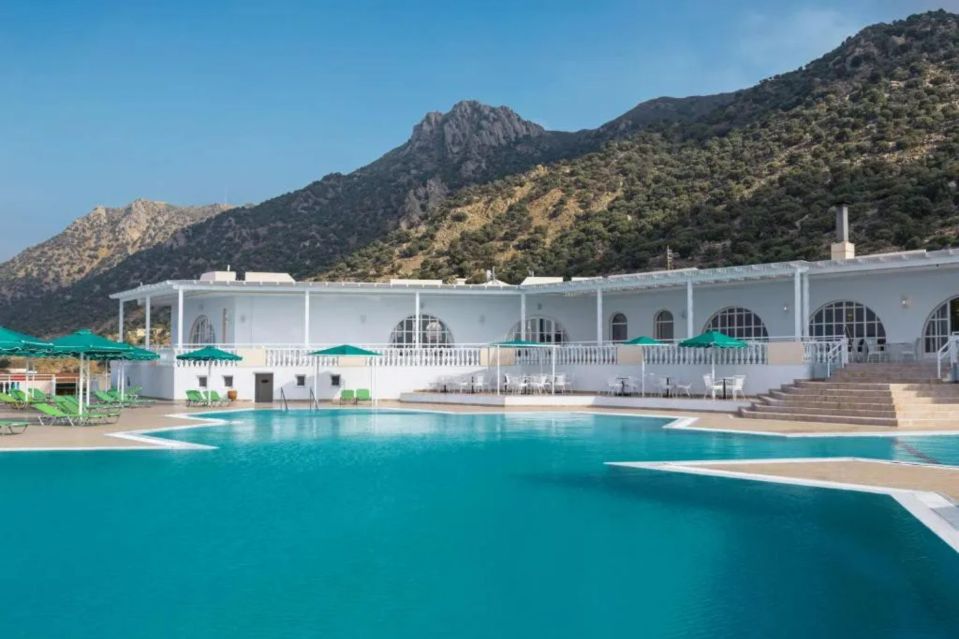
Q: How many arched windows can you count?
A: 8